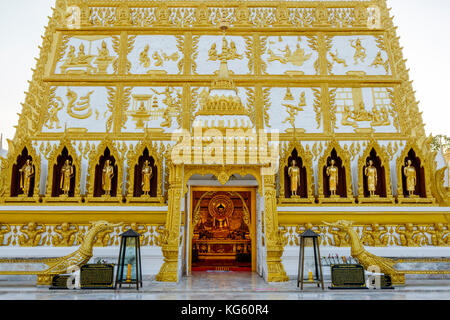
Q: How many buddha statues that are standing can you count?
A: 8